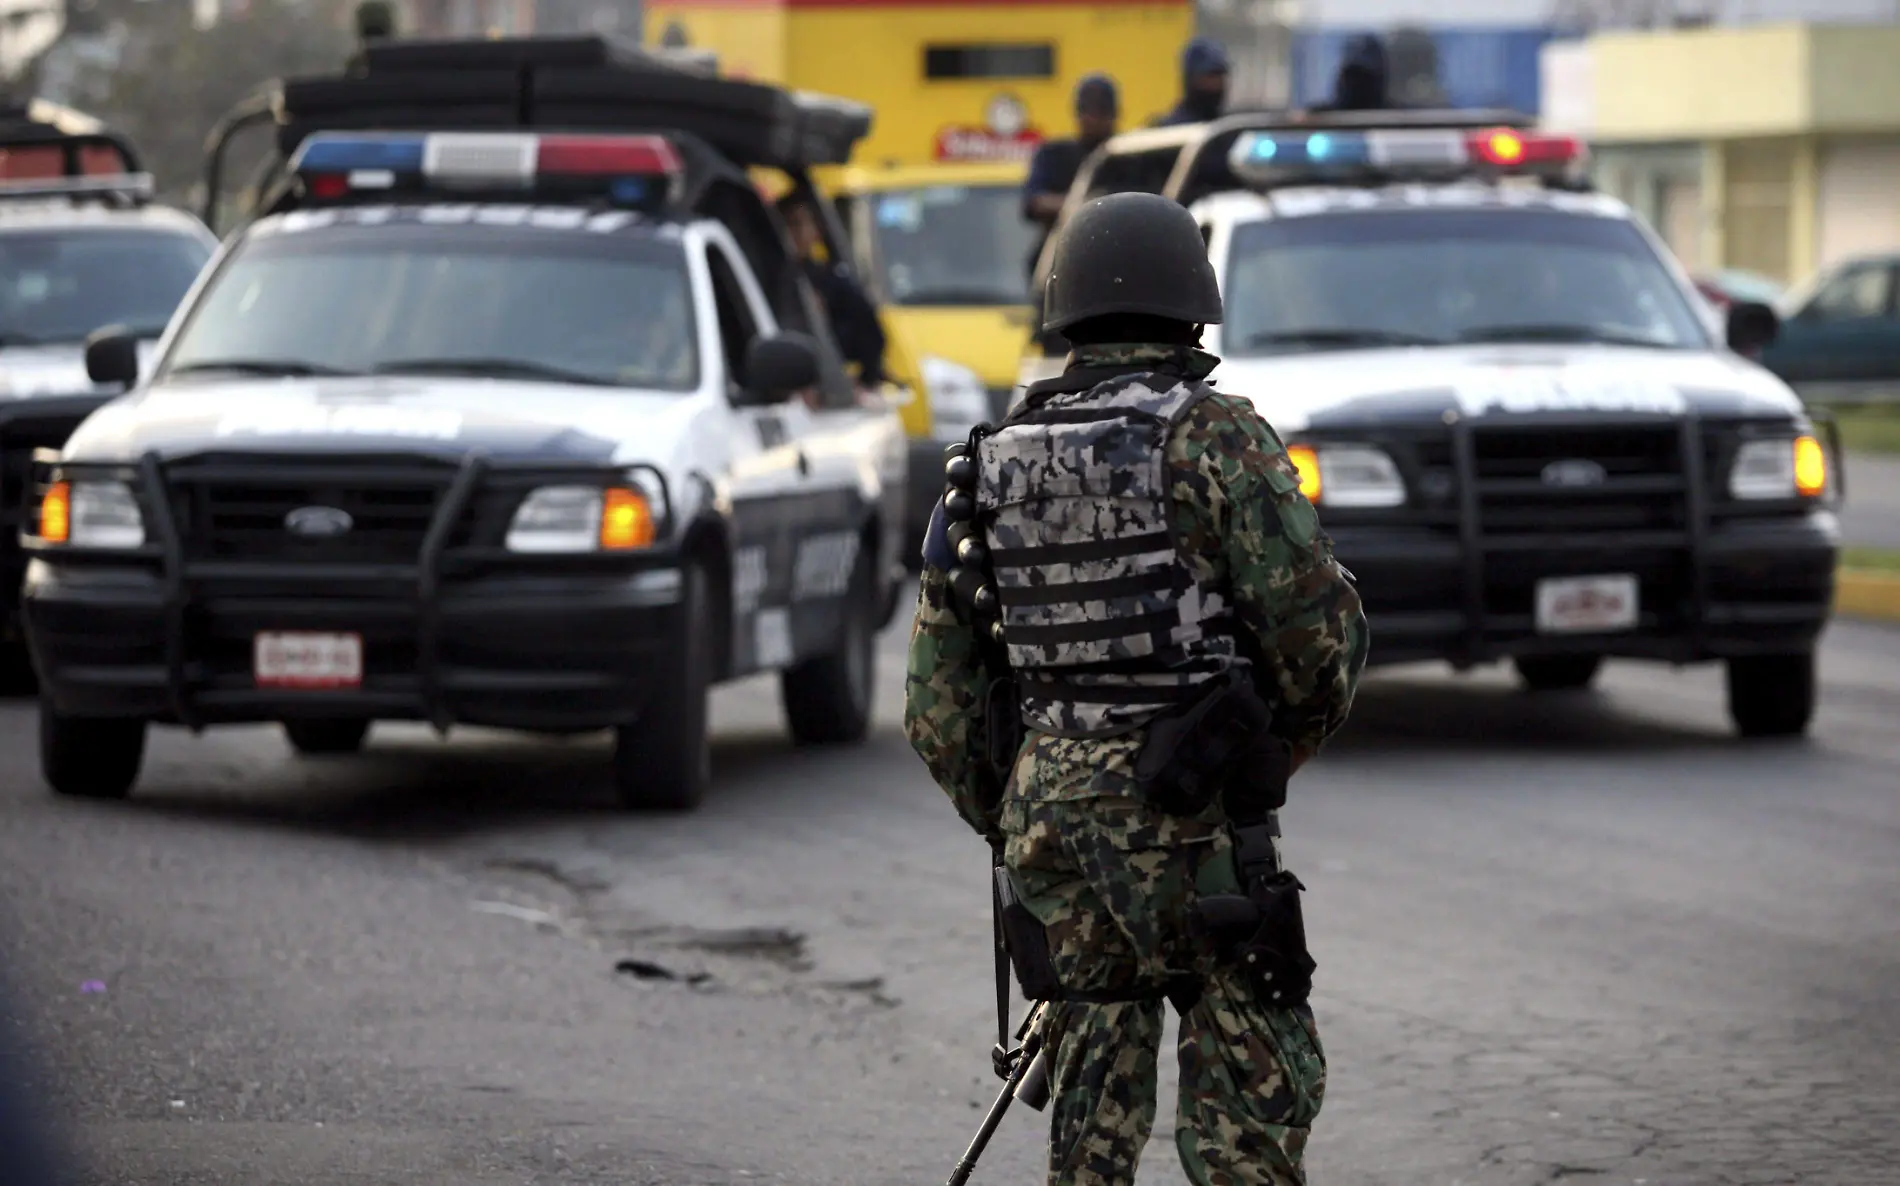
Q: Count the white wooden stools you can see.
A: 0